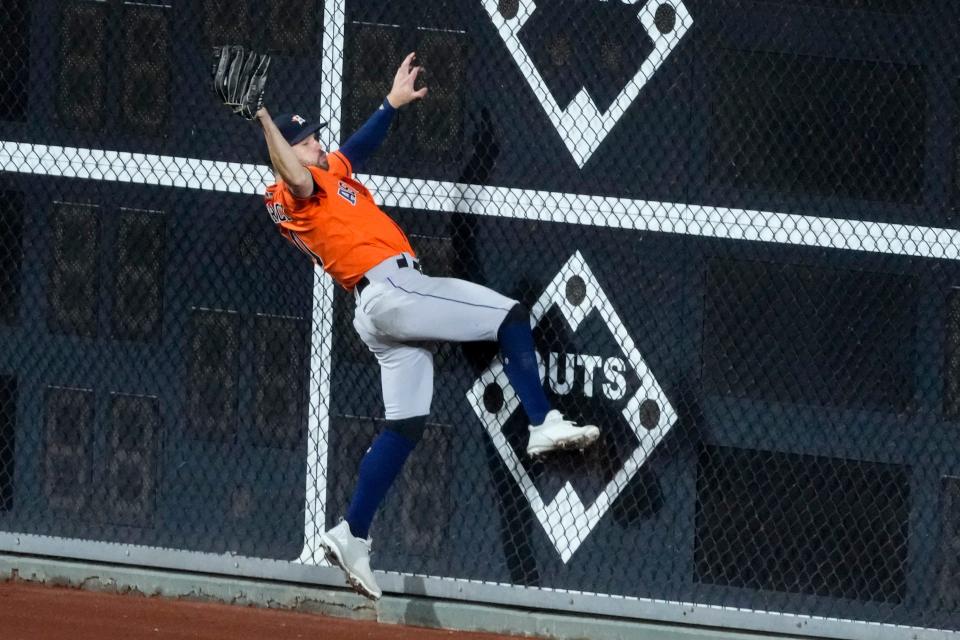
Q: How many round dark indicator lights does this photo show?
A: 5